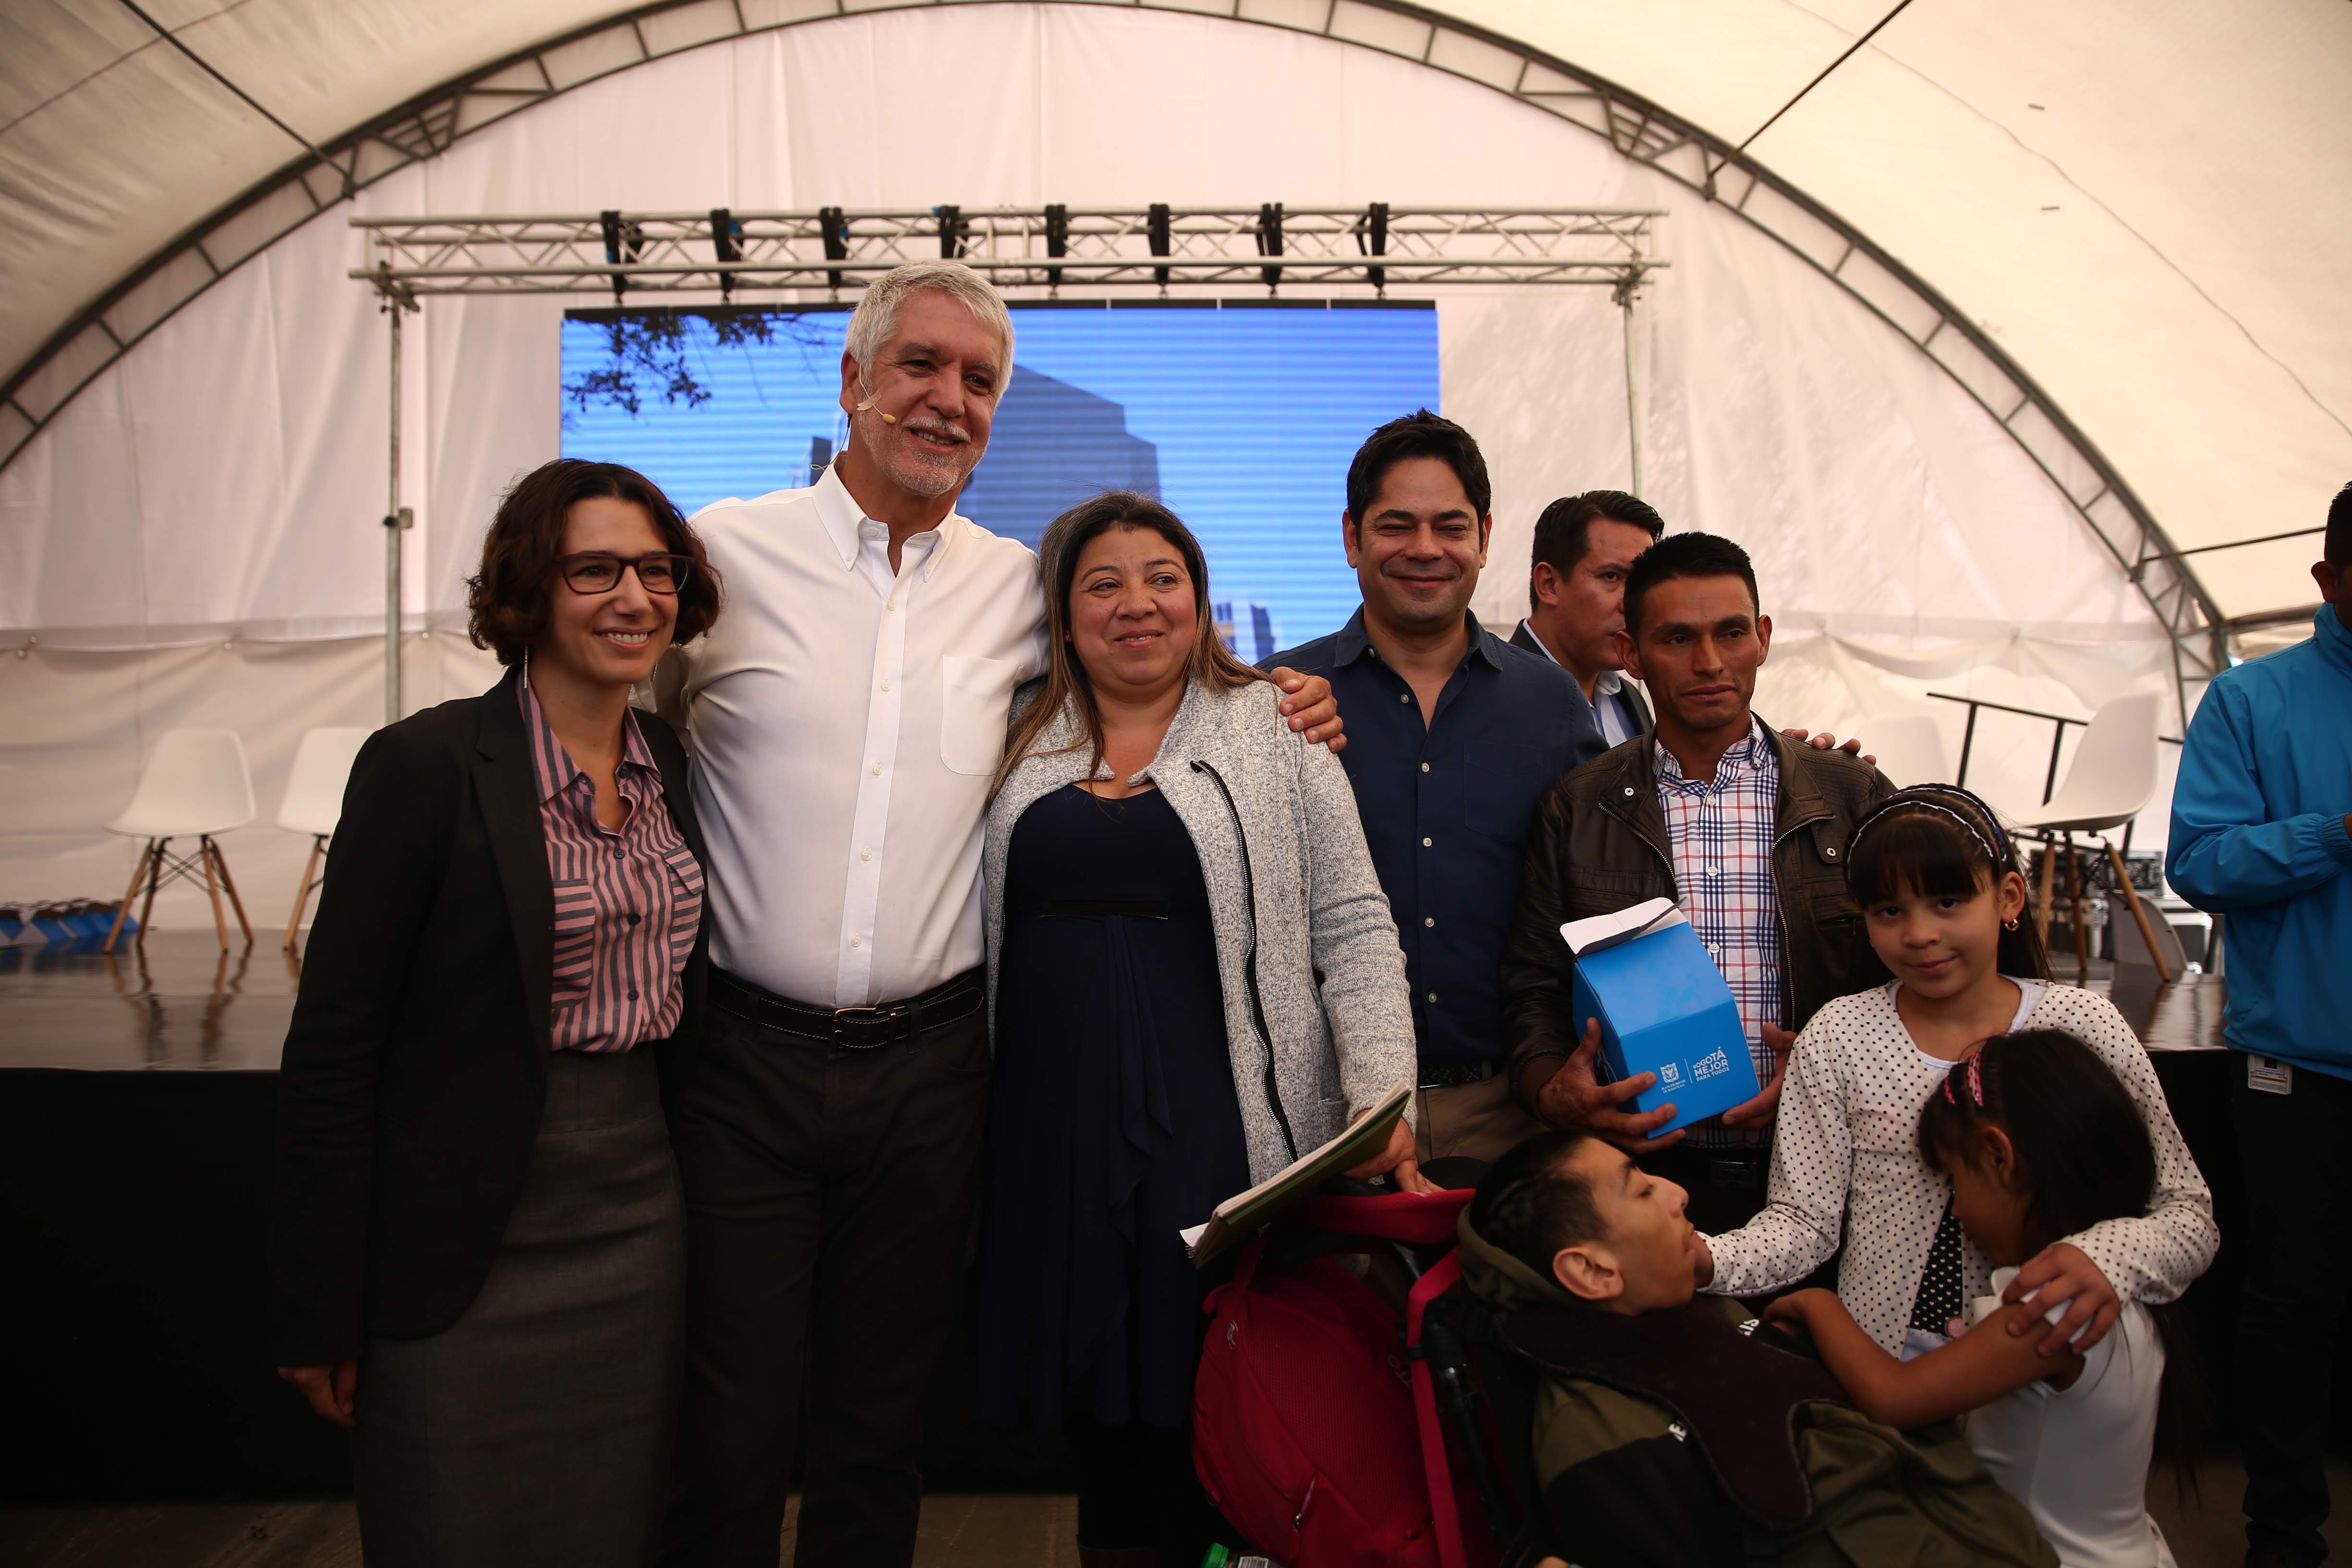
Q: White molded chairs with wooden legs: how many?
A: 4